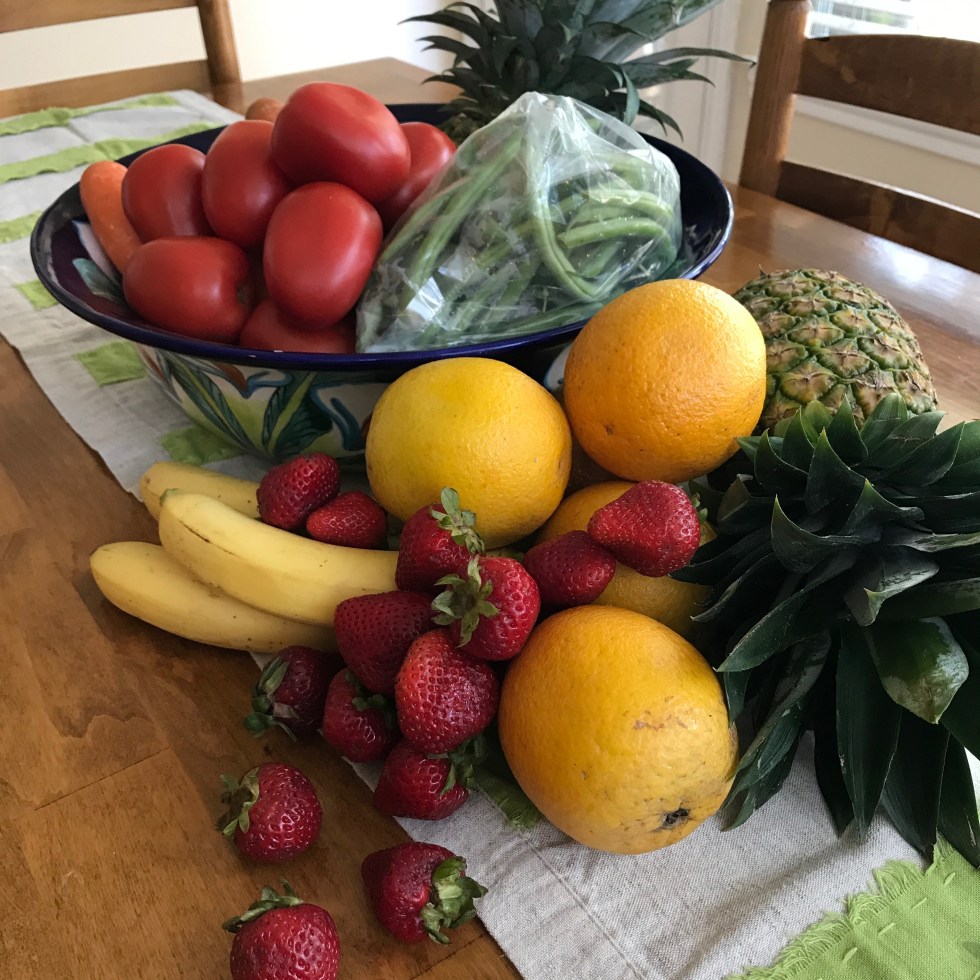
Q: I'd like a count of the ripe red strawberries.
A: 14